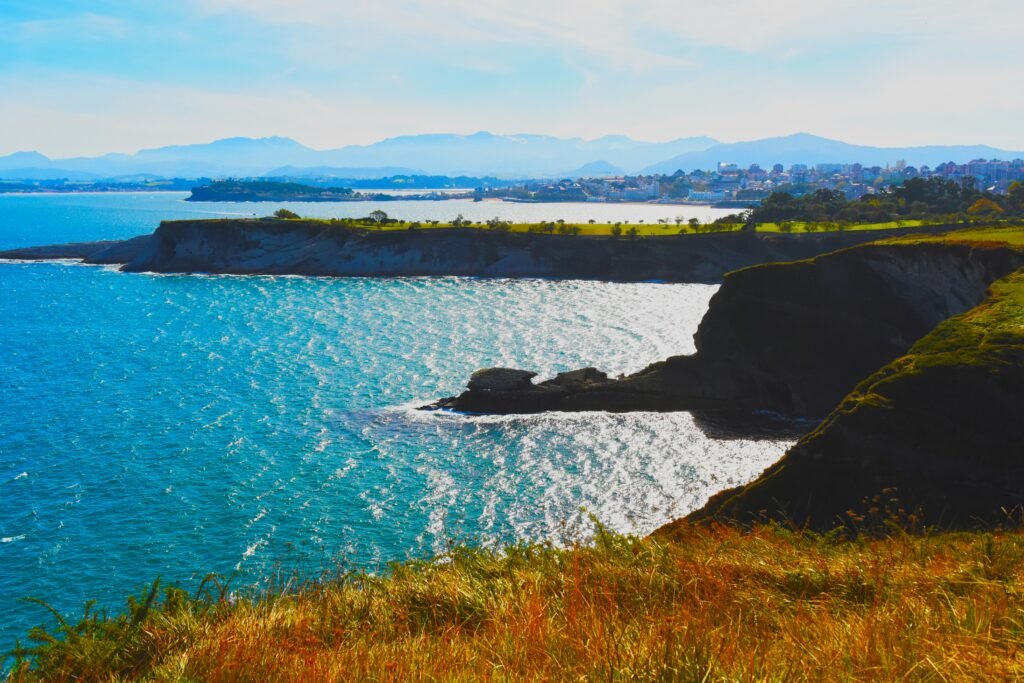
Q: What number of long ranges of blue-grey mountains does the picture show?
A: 1